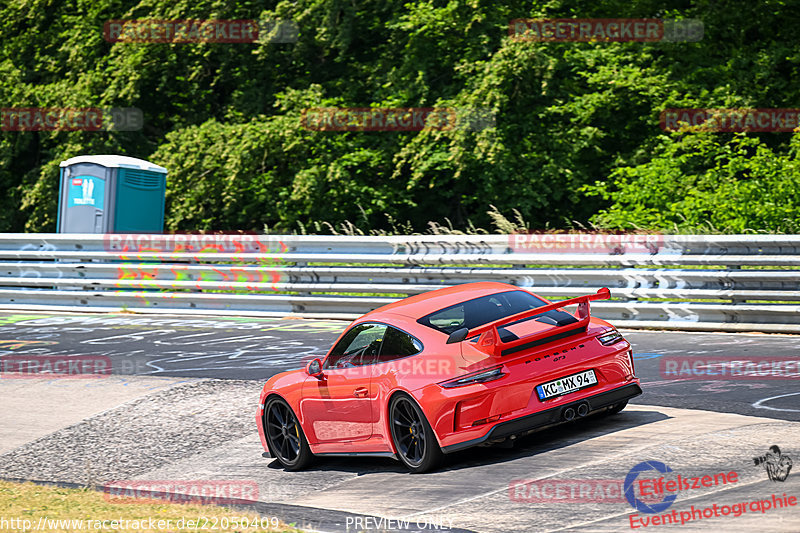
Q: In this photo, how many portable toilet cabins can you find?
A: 1